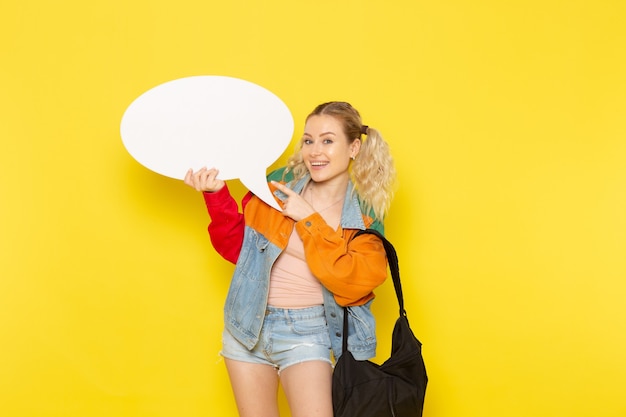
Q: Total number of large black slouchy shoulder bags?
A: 1